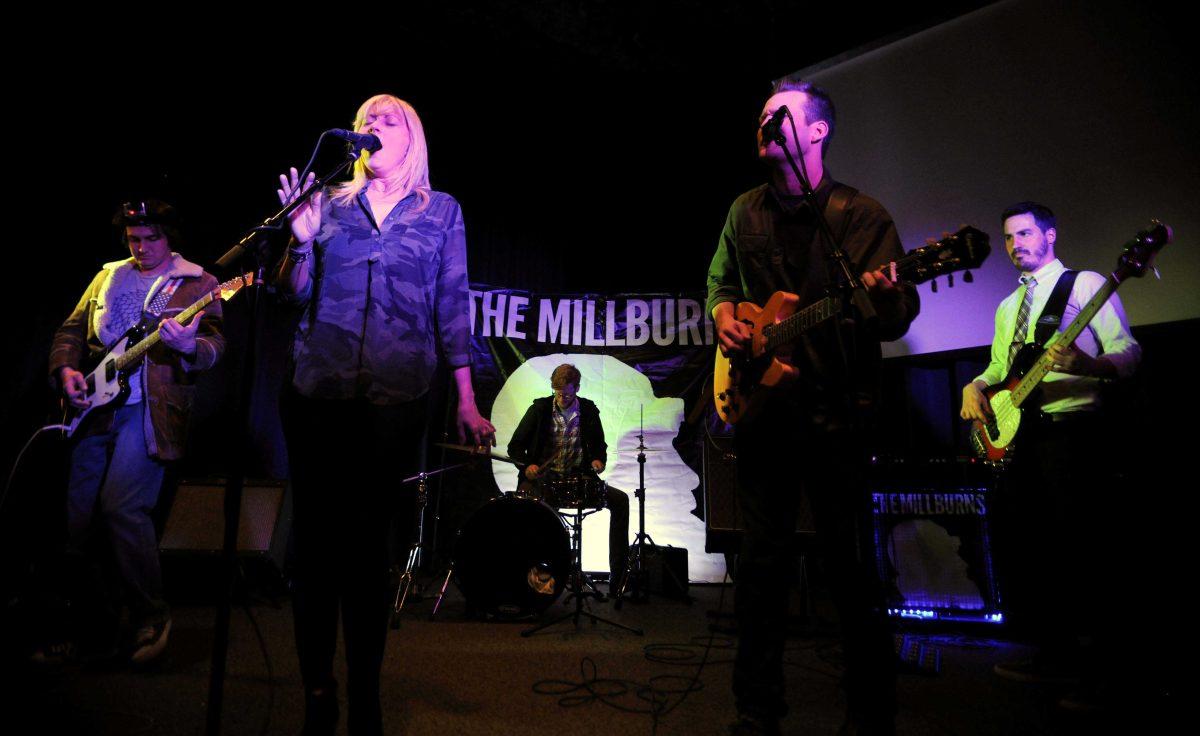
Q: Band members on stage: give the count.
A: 5